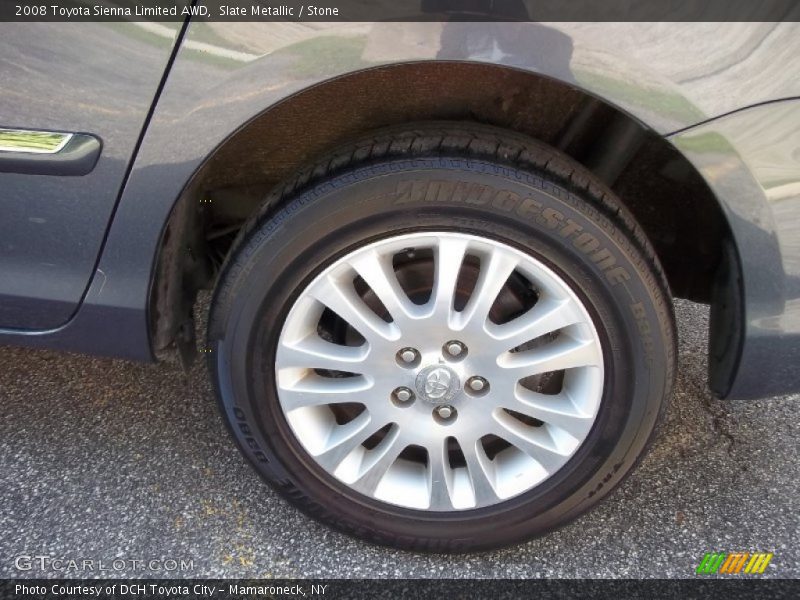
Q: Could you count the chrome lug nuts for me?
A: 5